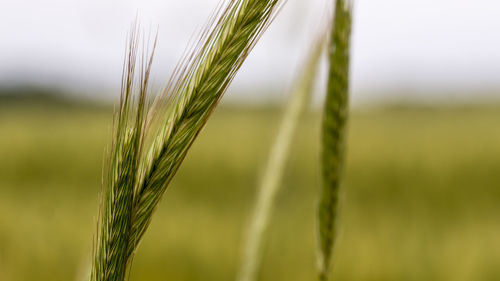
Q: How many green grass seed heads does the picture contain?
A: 4